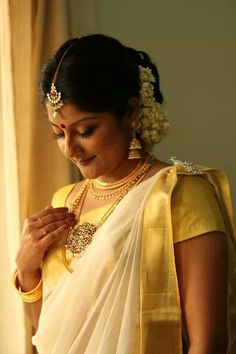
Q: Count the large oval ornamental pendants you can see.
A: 1